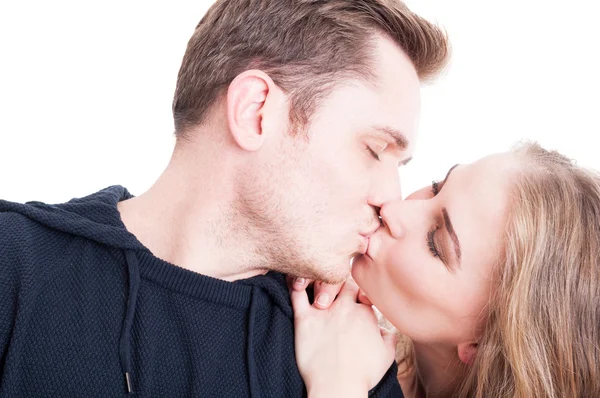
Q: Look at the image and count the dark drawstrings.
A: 2